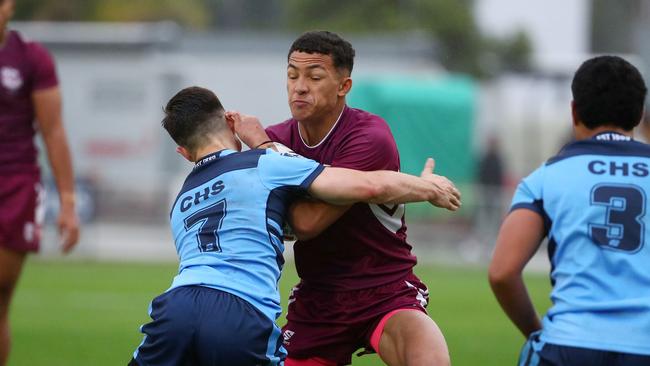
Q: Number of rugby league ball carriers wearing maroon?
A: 1